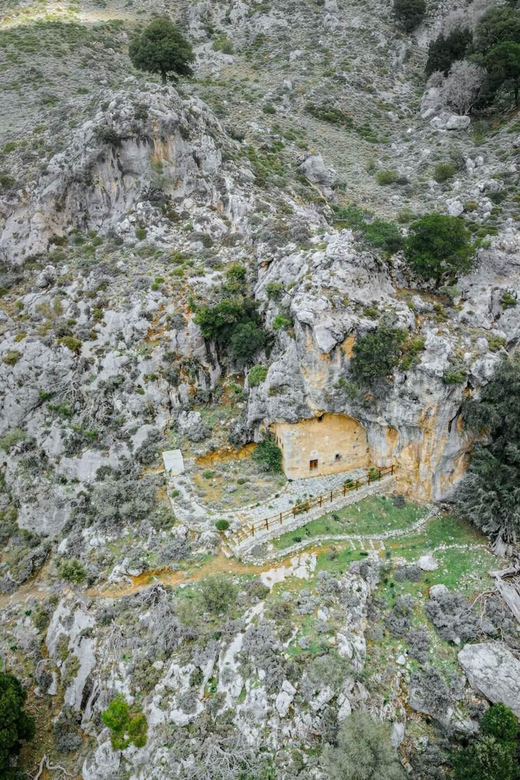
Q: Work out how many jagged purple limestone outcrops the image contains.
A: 0